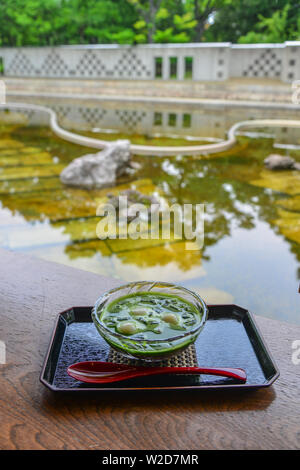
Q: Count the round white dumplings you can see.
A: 3